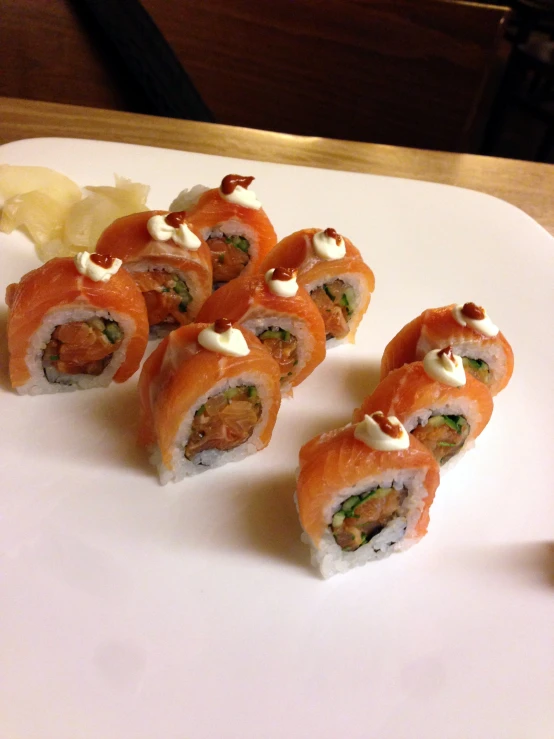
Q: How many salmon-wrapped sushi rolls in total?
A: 9